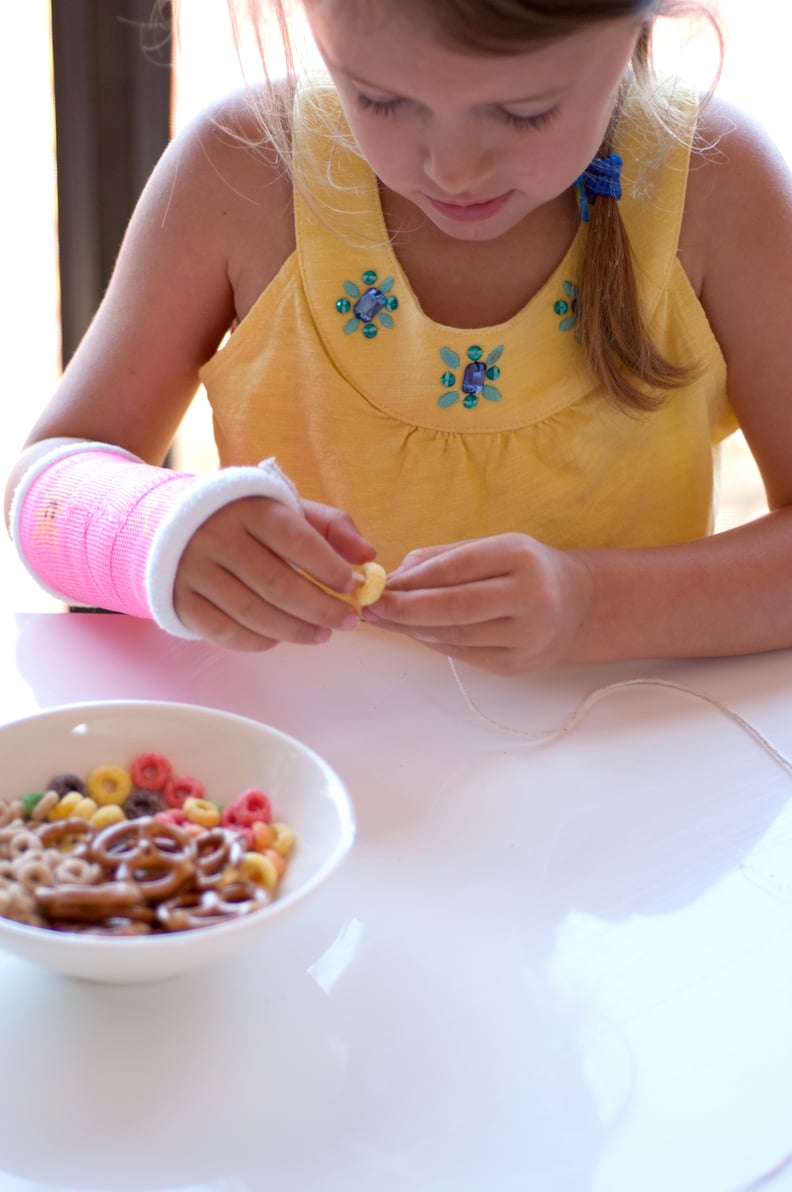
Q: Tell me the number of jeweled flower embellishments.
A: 3